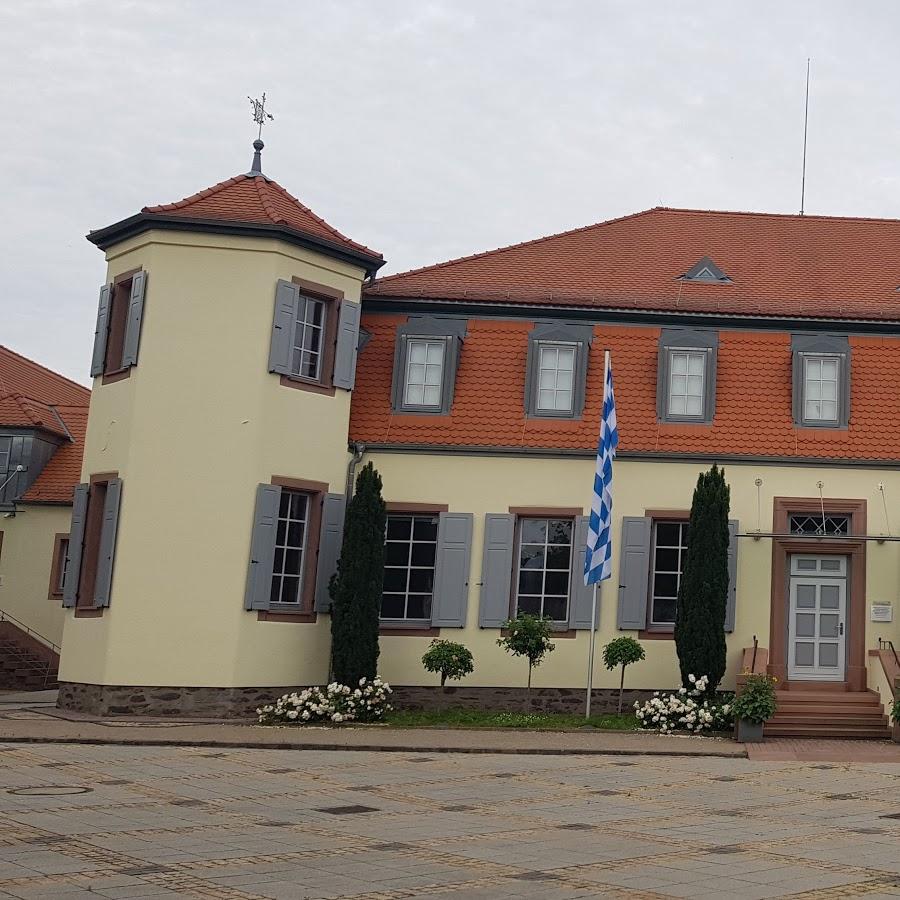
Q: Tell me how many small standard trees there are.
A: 3